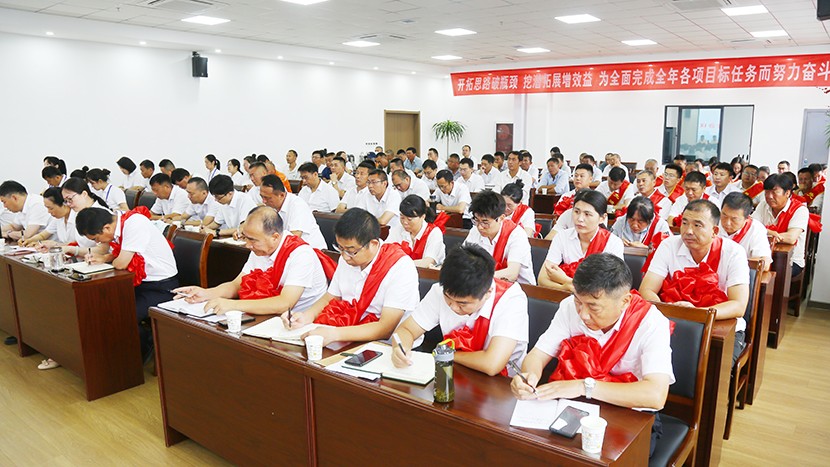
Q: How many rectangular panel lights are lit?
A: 10